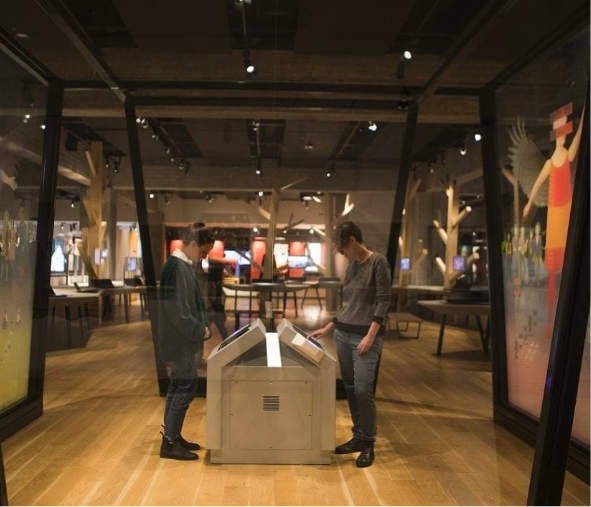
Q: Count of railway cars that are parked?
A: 0